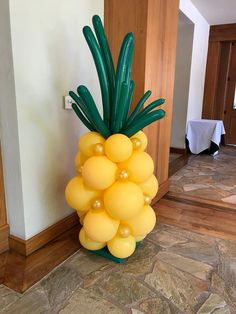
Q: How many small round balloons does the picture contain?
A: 7